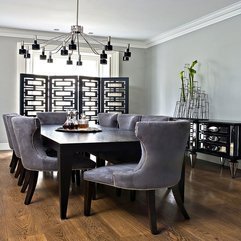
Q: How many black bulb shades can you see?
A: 14